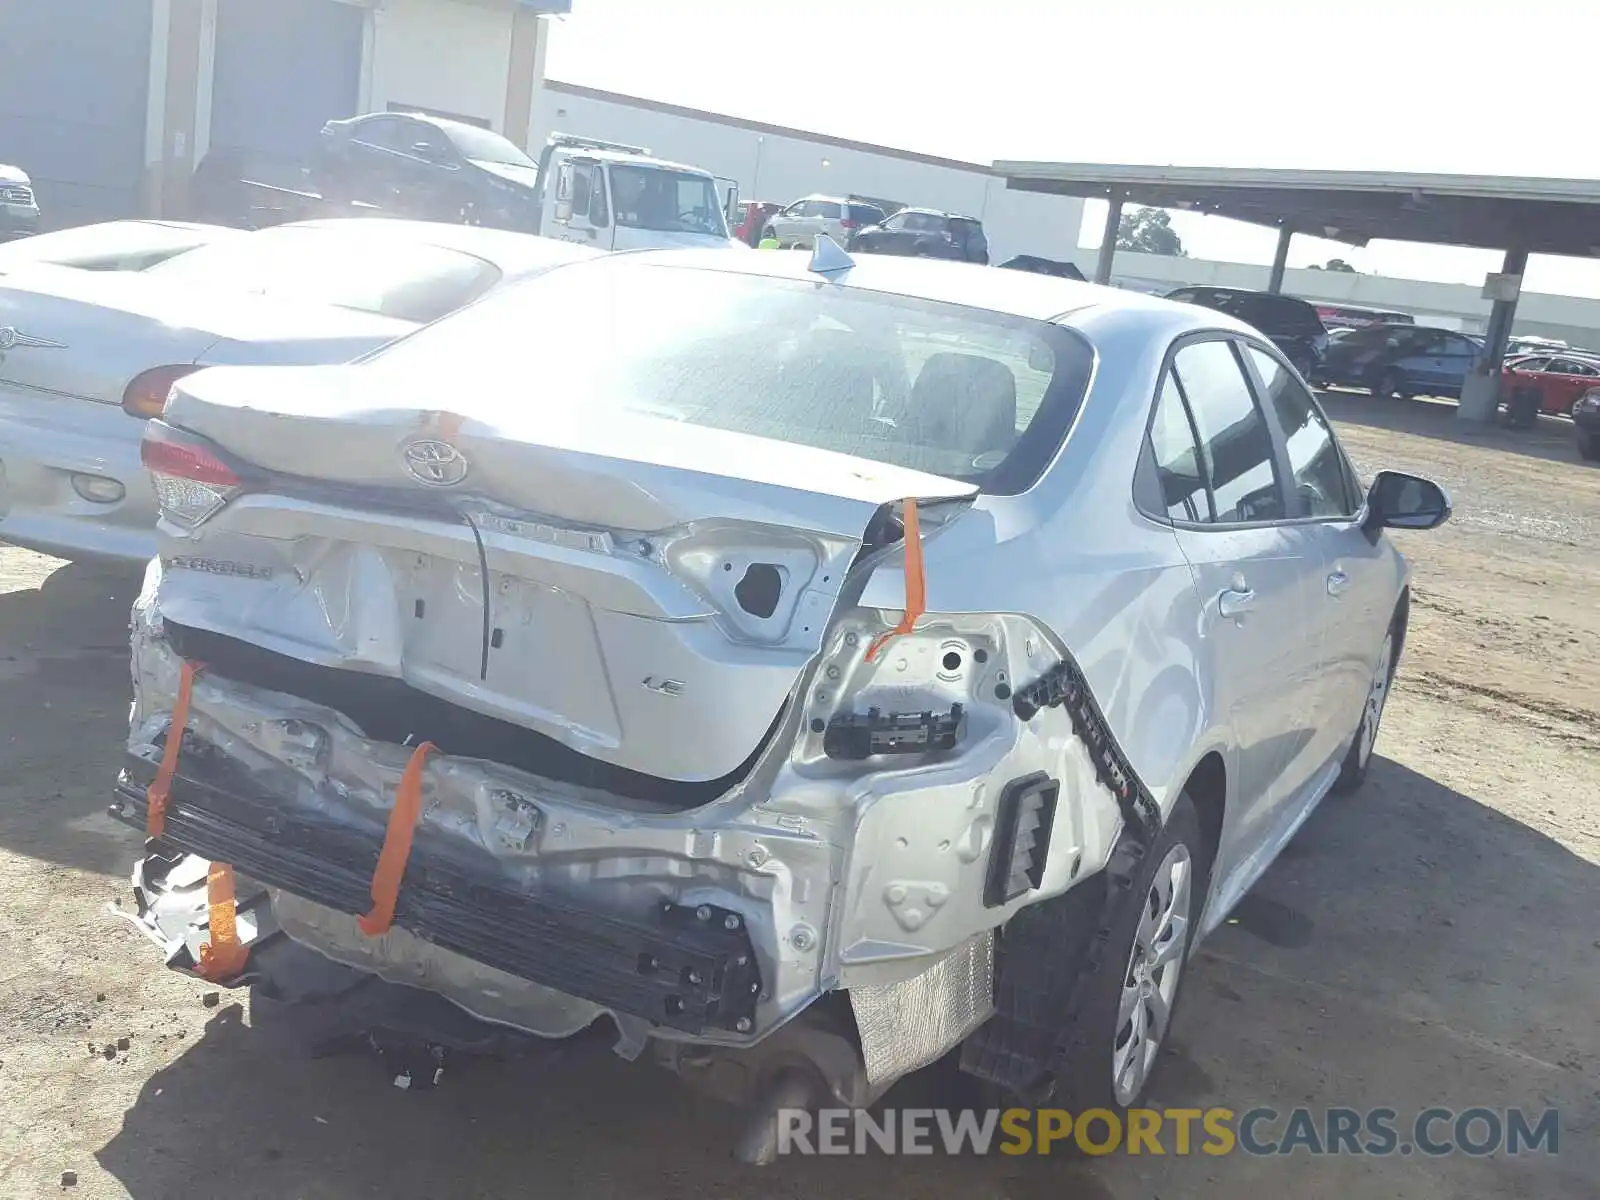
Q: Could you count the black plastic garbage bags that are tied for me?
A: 0